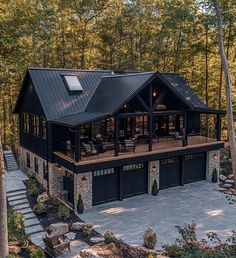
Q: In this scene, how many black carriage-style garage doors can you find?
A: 4